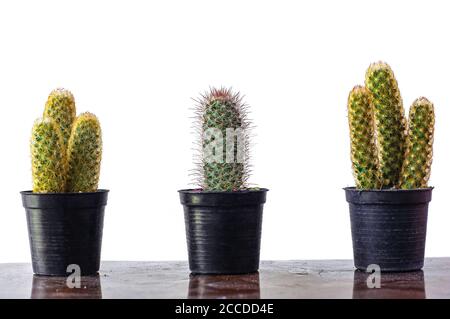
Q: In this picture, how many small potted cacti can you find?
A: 3